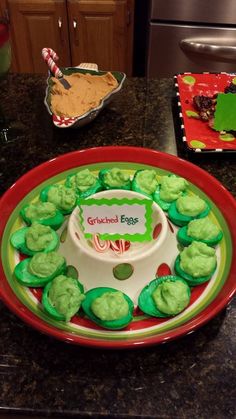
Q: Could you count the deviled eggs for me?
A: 14